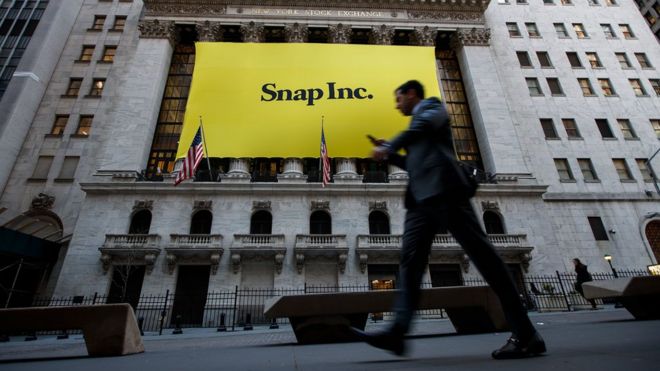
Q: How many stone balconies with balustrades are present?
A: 7